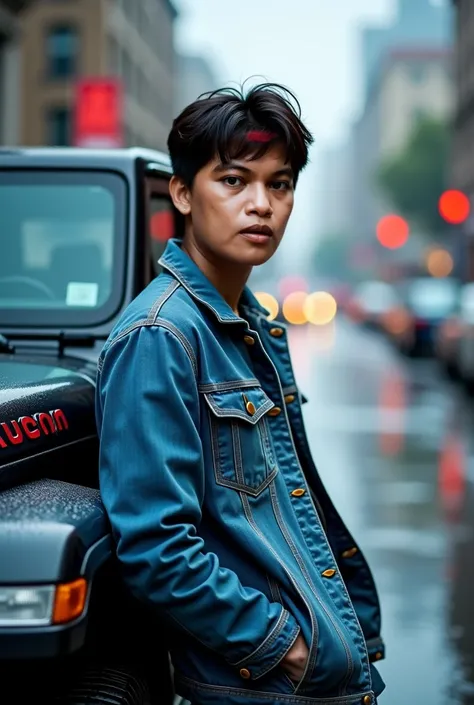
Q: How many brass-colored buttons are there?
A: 11